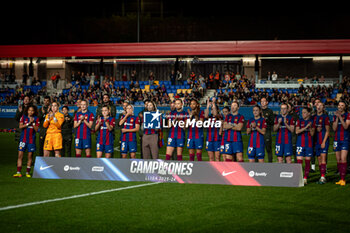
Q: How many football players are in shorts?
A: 15